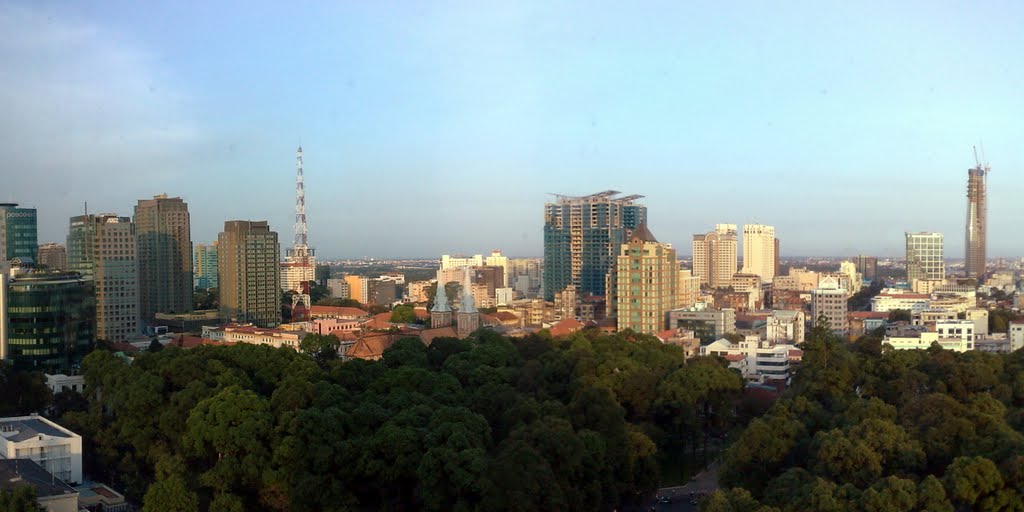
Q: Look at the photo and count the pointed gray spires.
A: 2